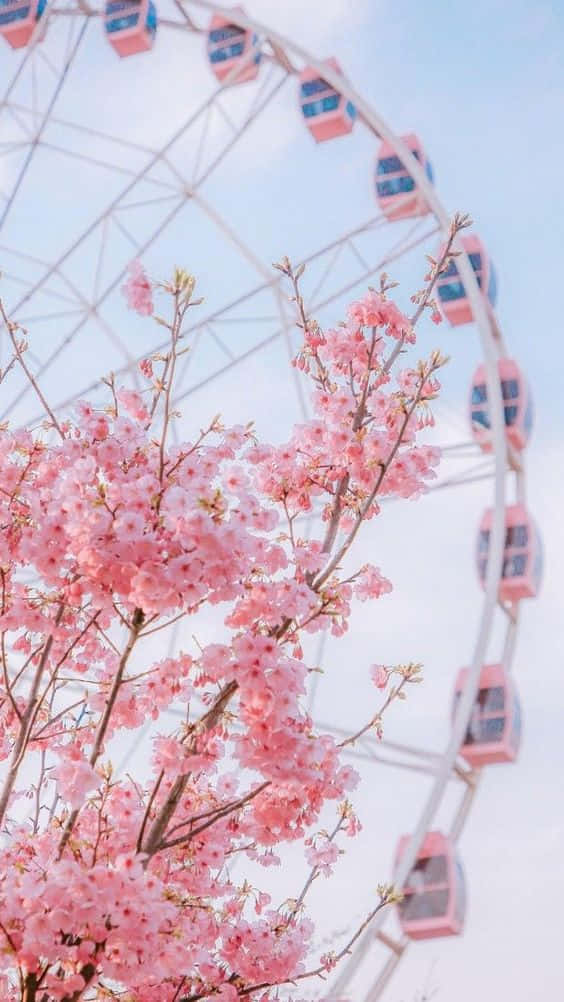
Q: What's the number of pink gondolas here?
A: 10